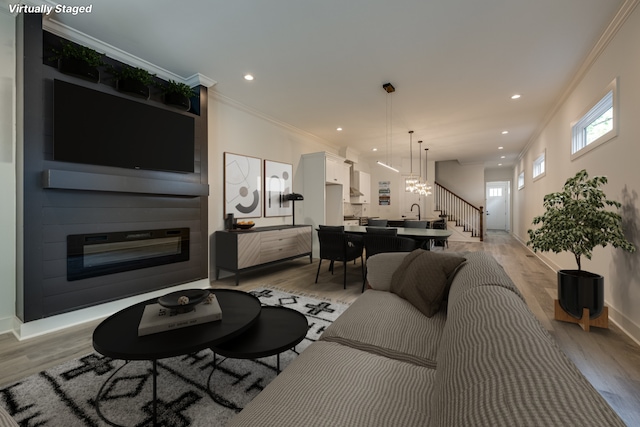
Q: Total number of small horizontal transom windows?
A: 3